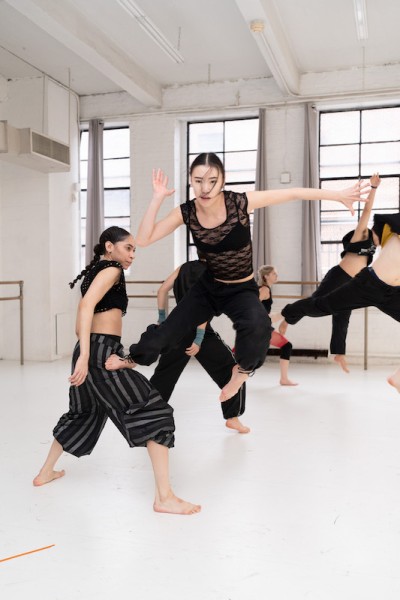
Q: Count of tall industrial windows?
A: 3